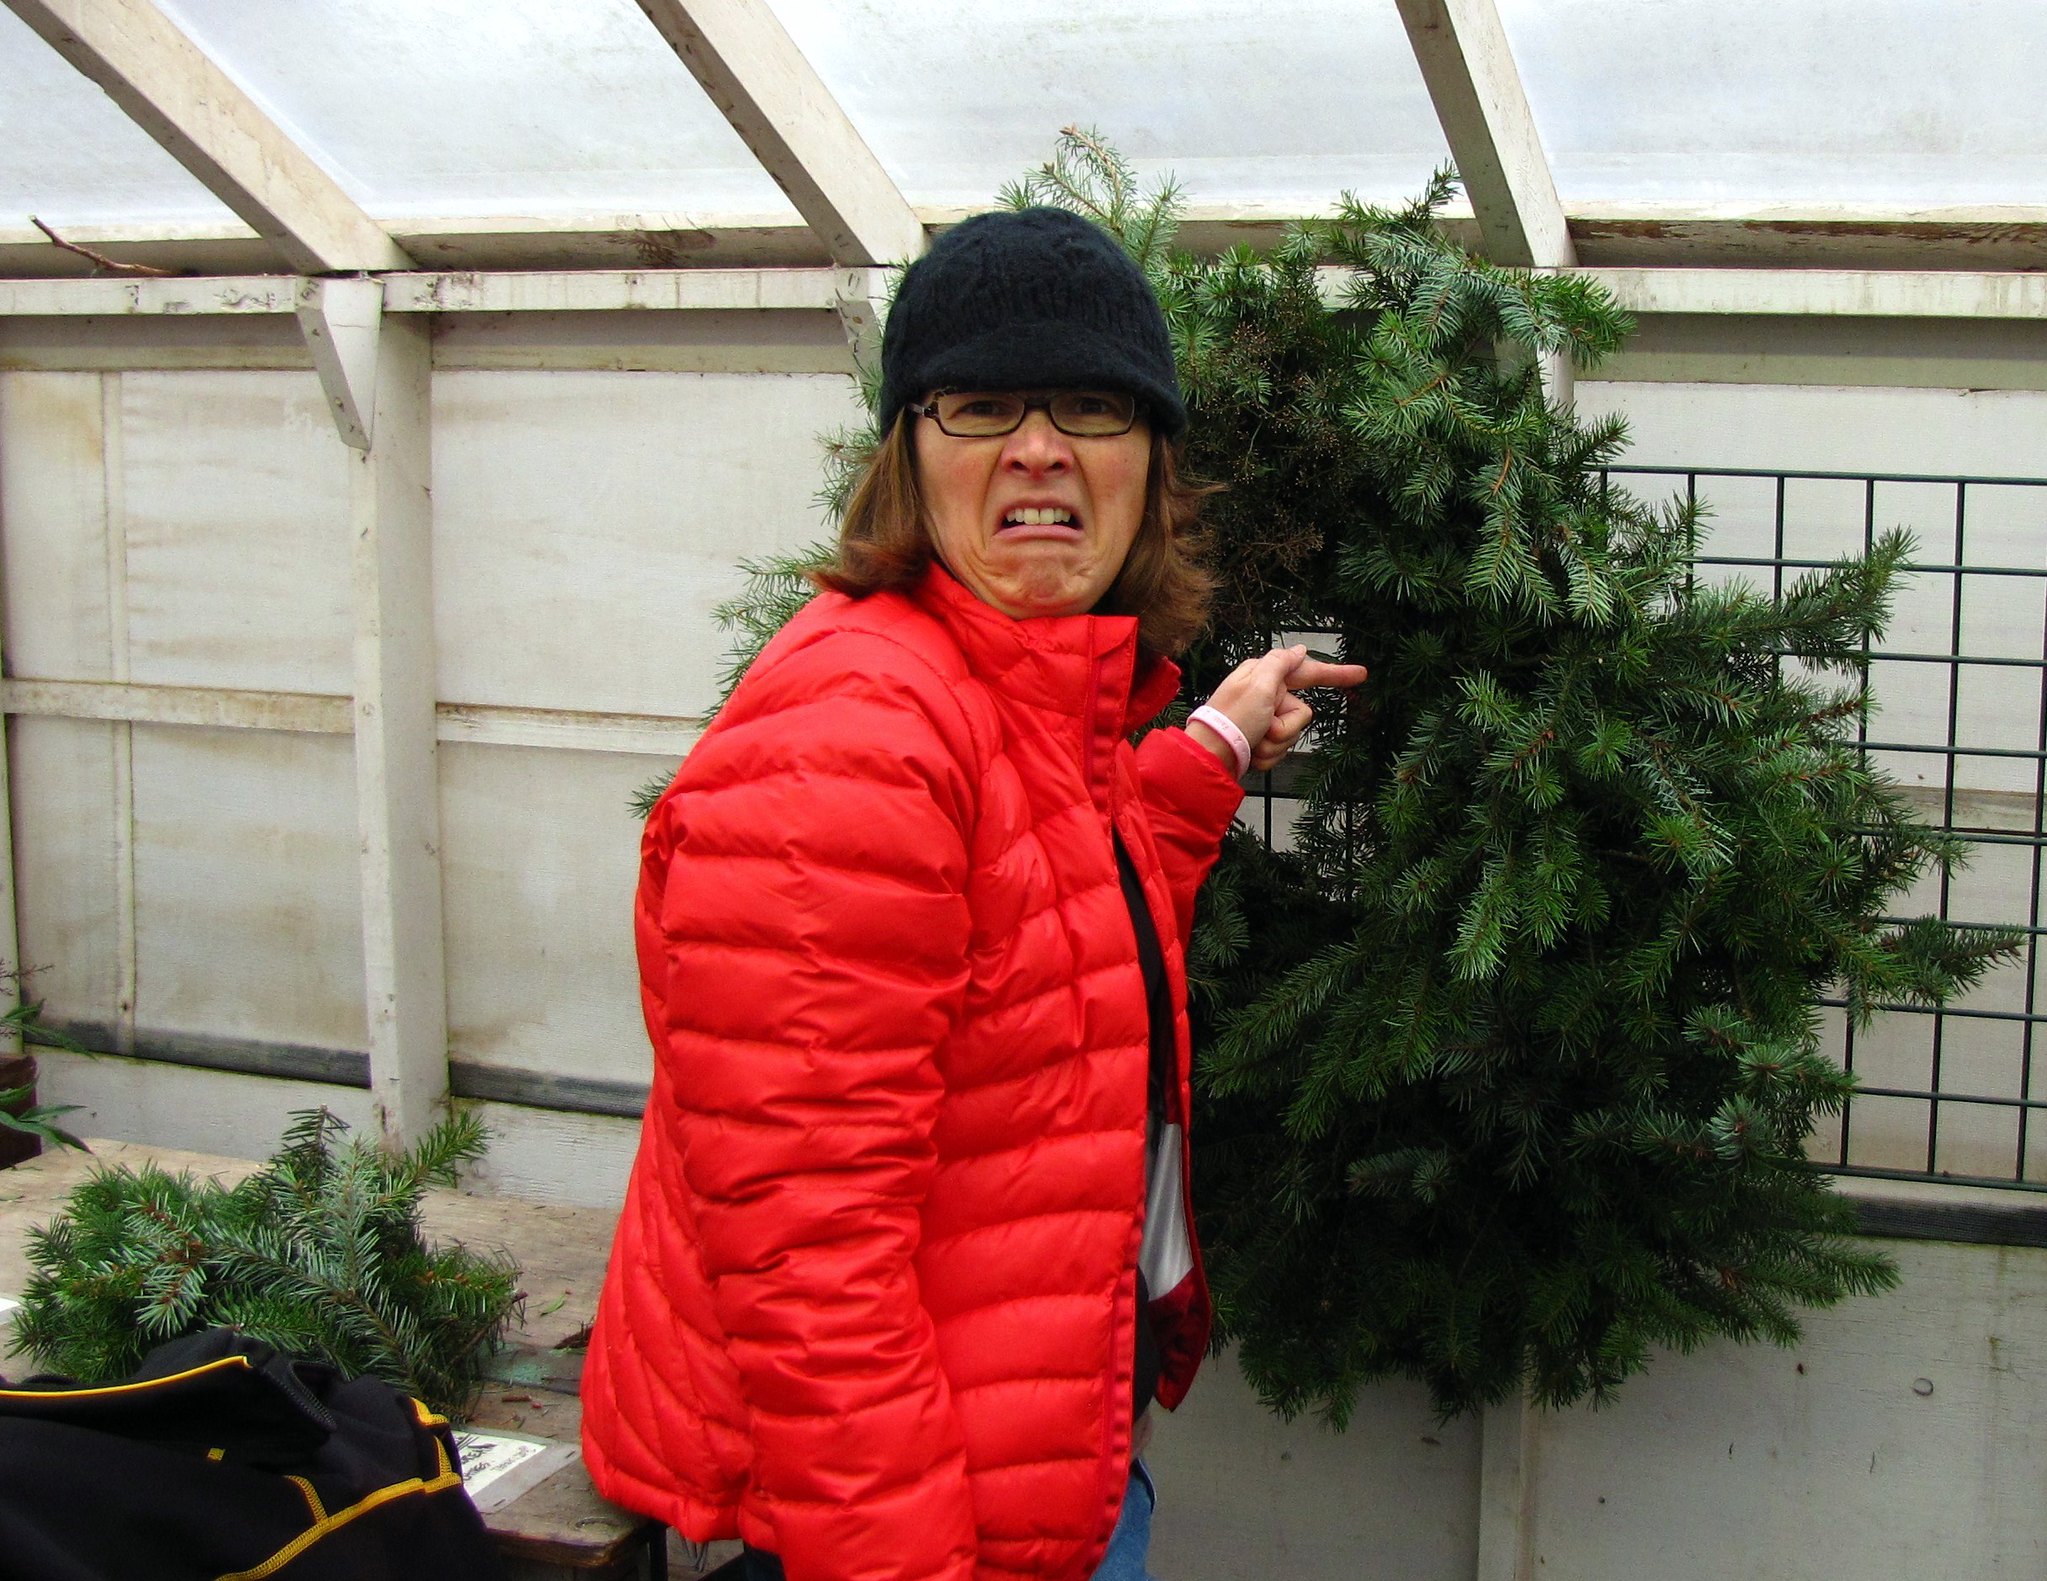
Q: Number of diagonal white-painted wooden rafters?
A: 3